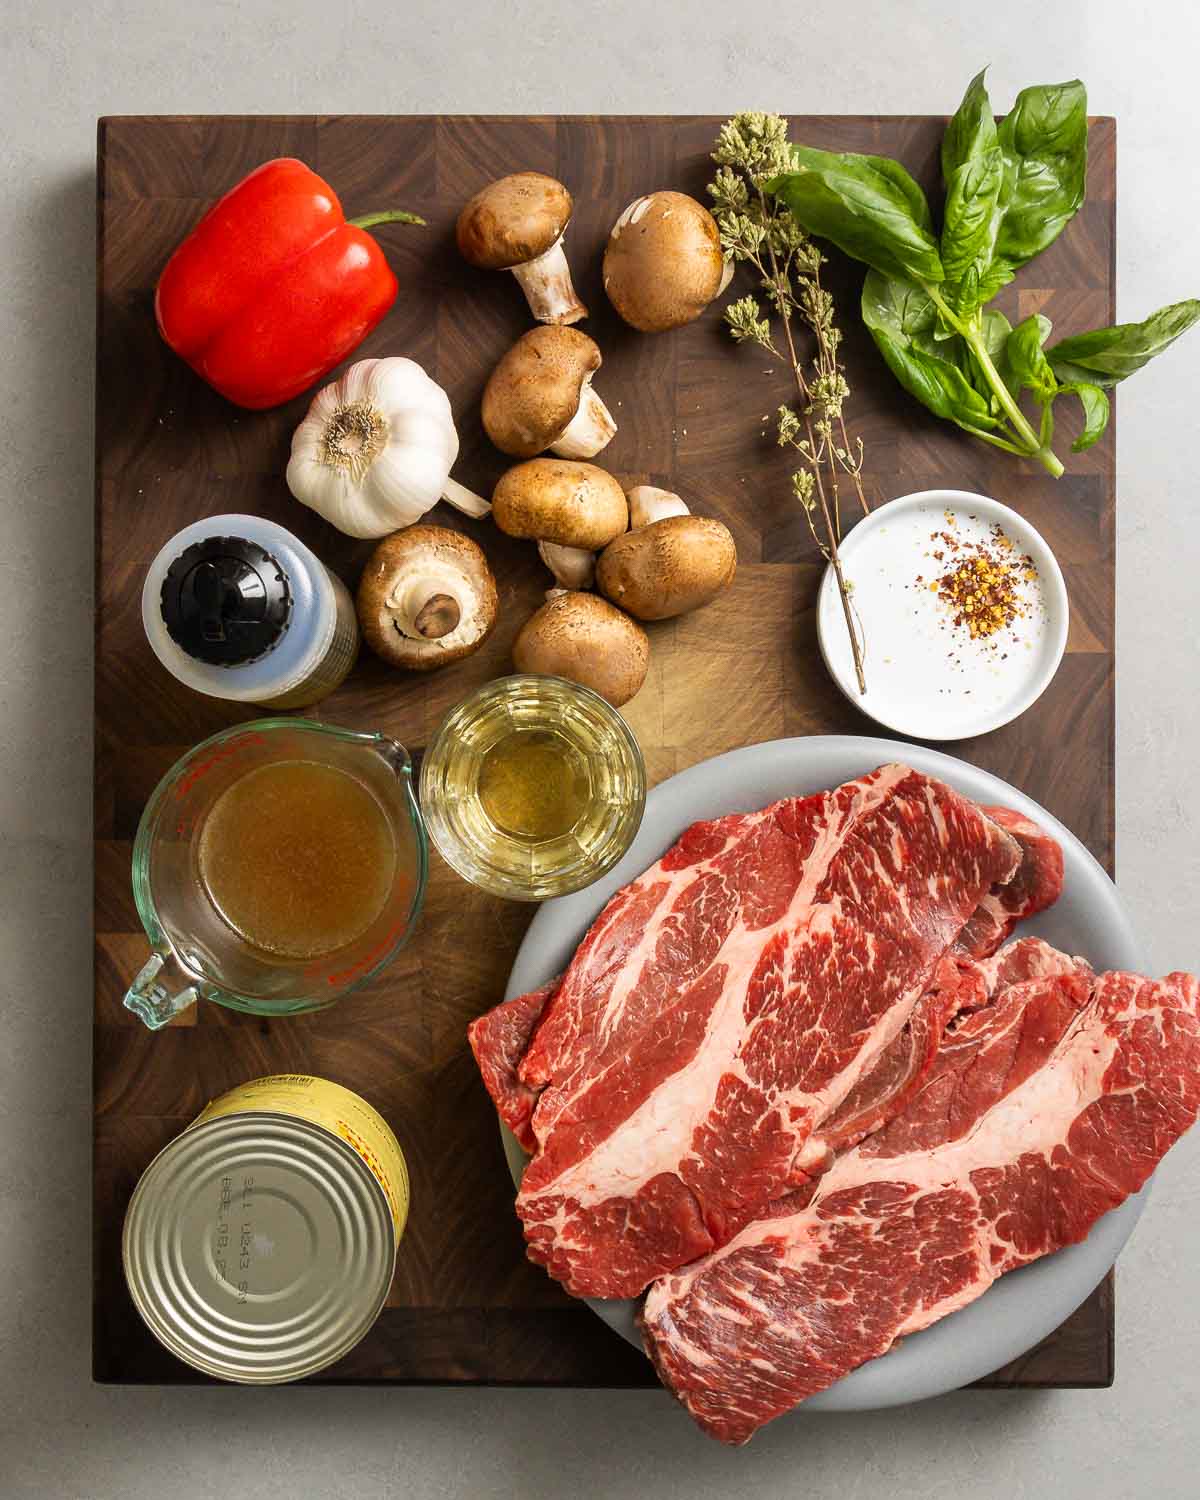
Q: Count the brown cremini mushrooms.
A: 7